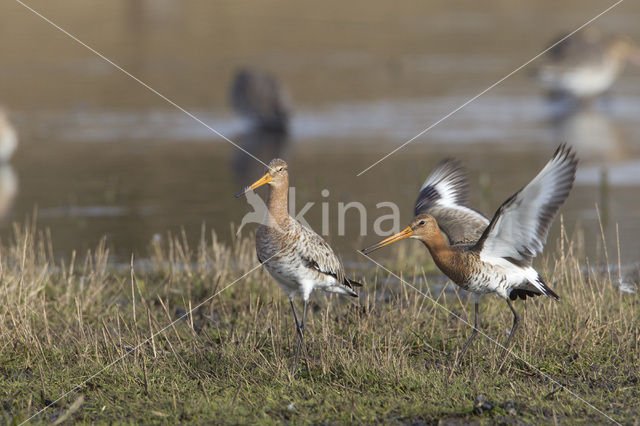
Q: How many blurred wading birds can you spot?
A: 3